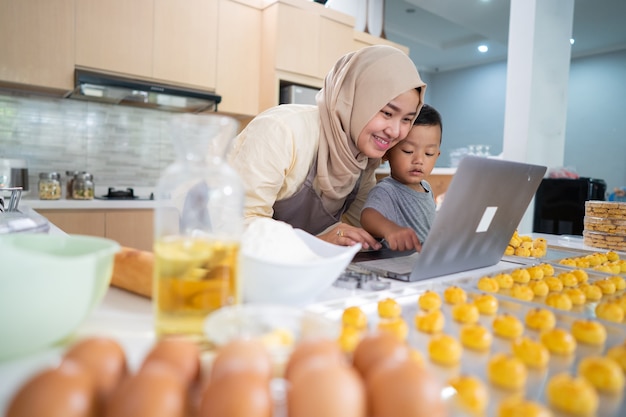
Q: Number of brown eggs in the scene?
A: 10